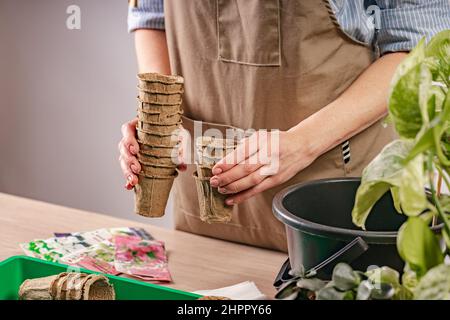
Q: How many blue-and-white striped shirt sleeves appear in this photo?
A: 2